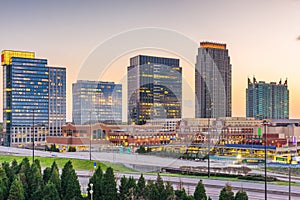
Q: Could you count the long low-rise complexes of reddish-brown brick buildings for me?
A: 1